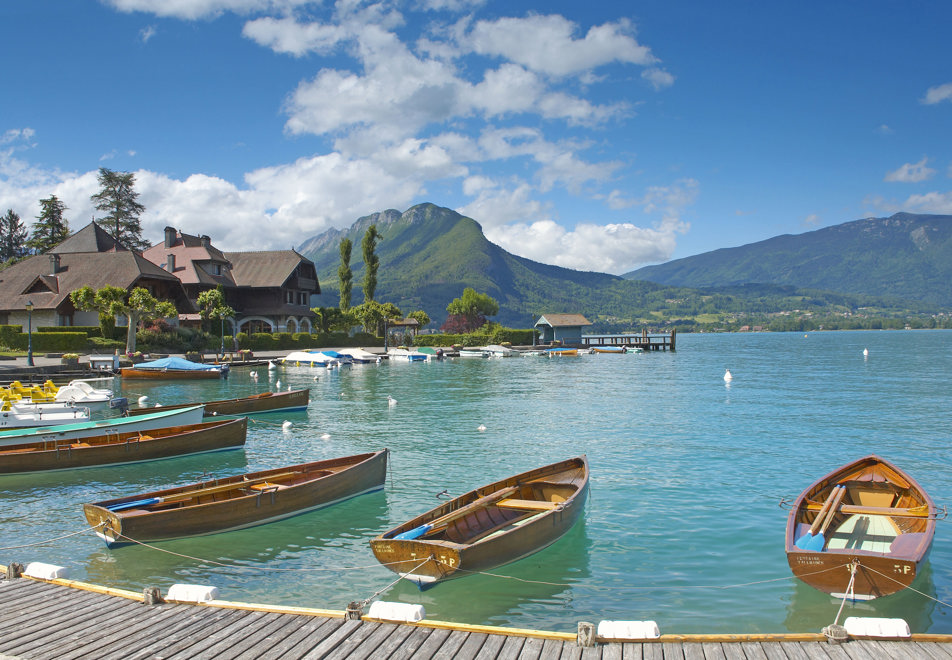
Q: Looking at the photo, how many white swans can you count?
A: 0